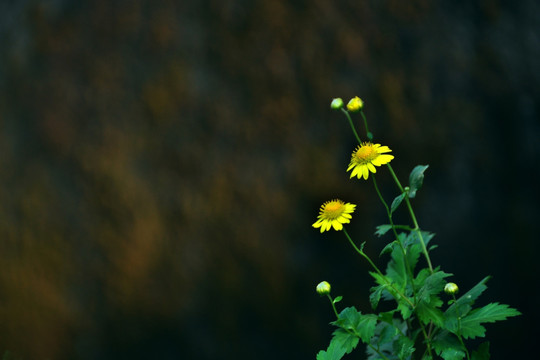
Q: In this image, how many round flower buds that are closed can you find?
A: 4